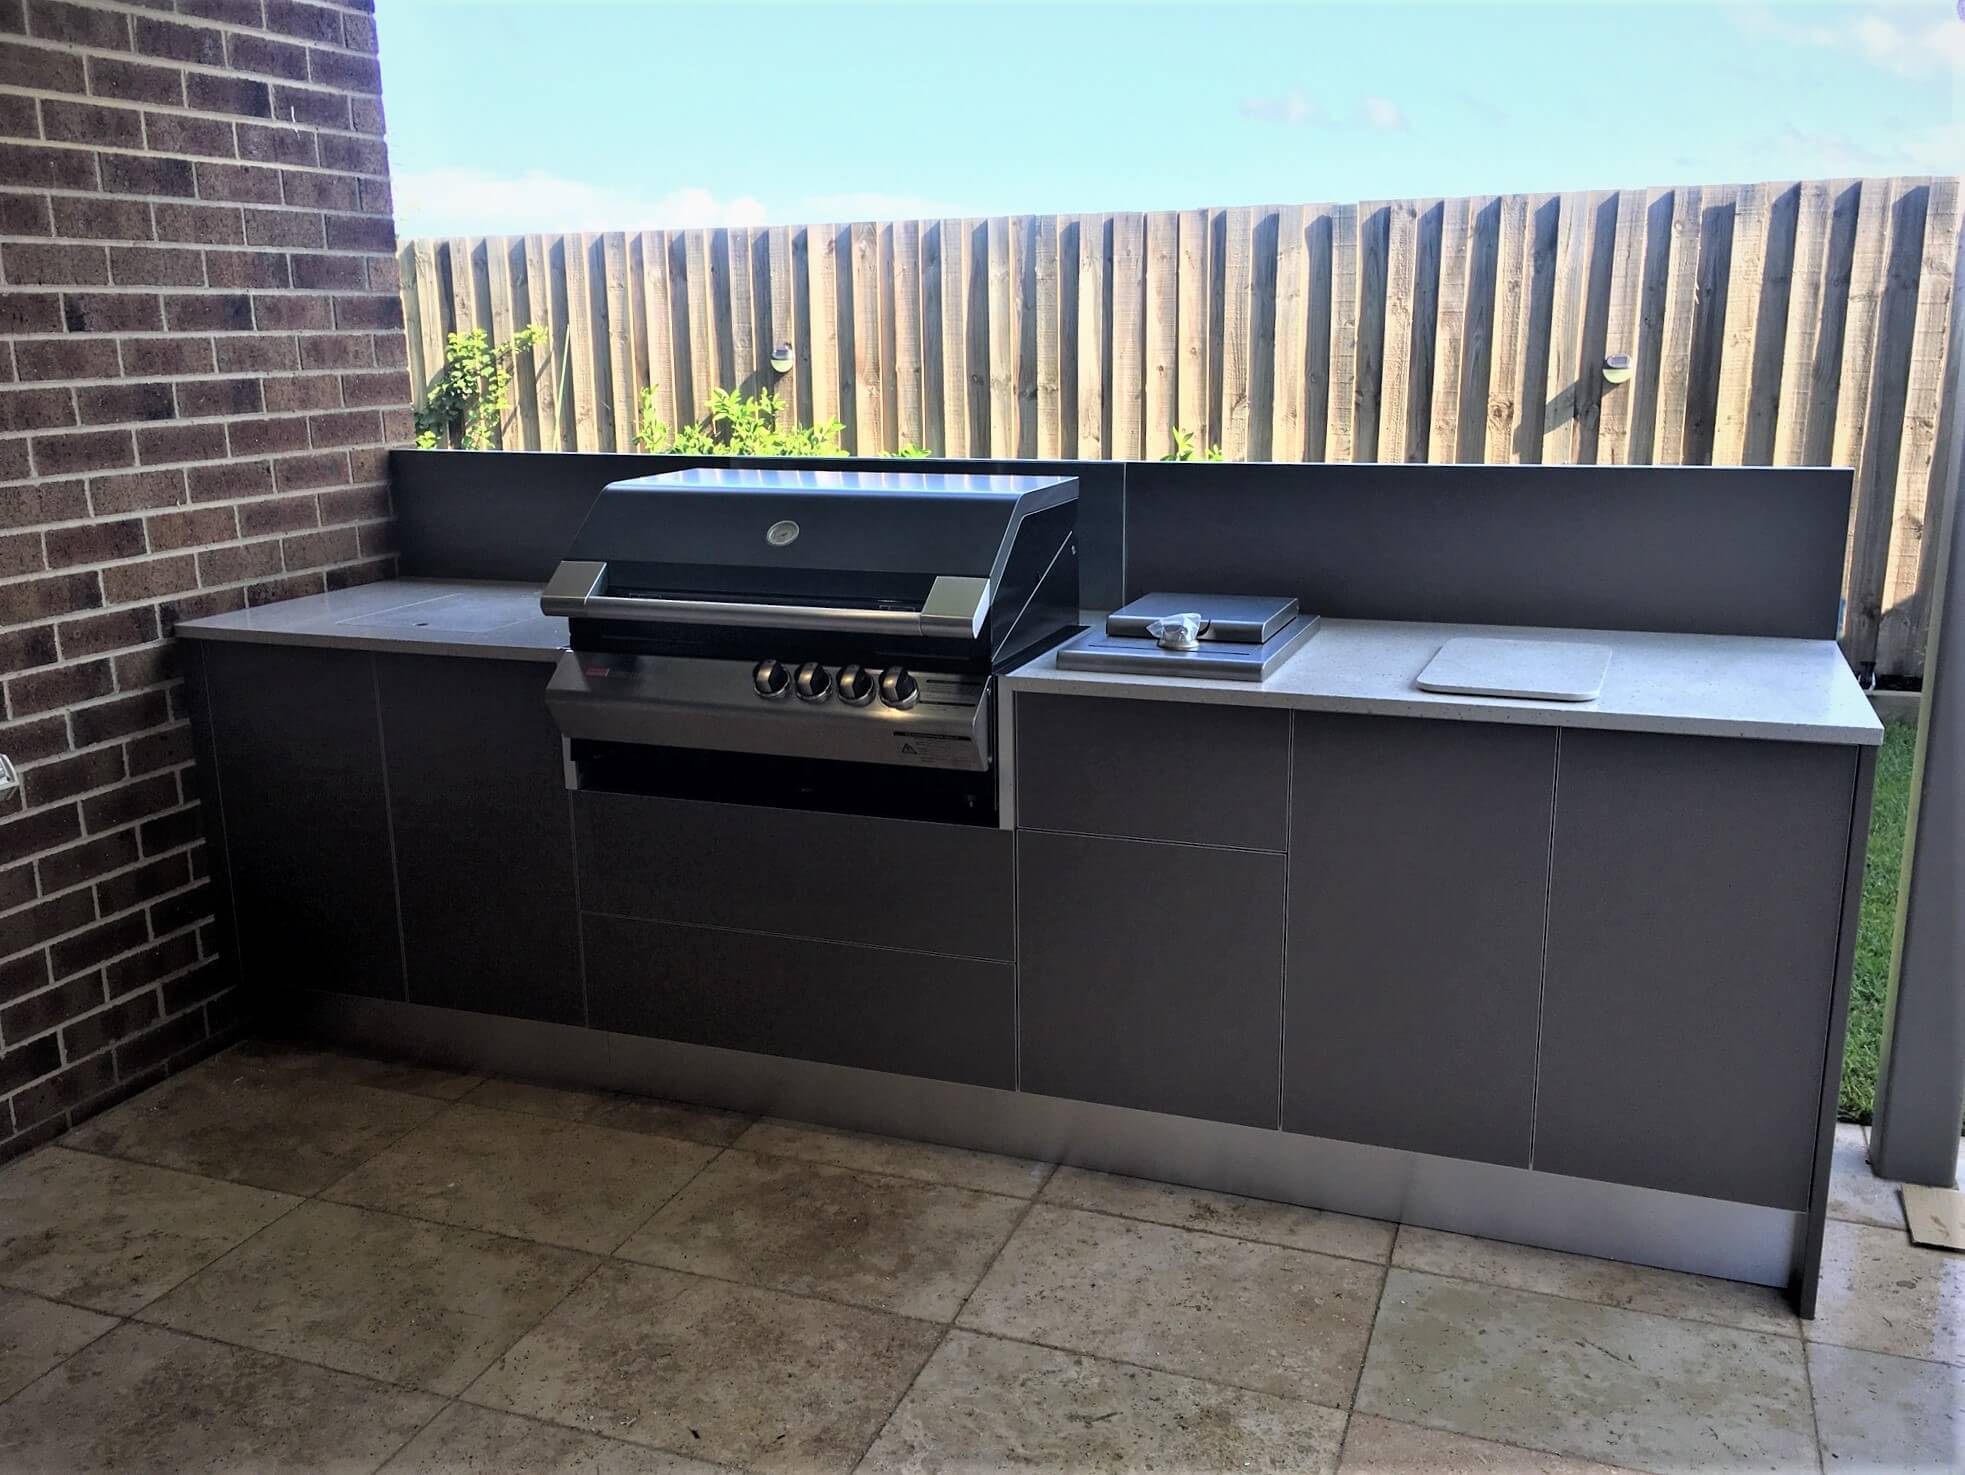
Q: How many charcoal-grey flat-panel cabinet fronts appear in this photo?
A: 8